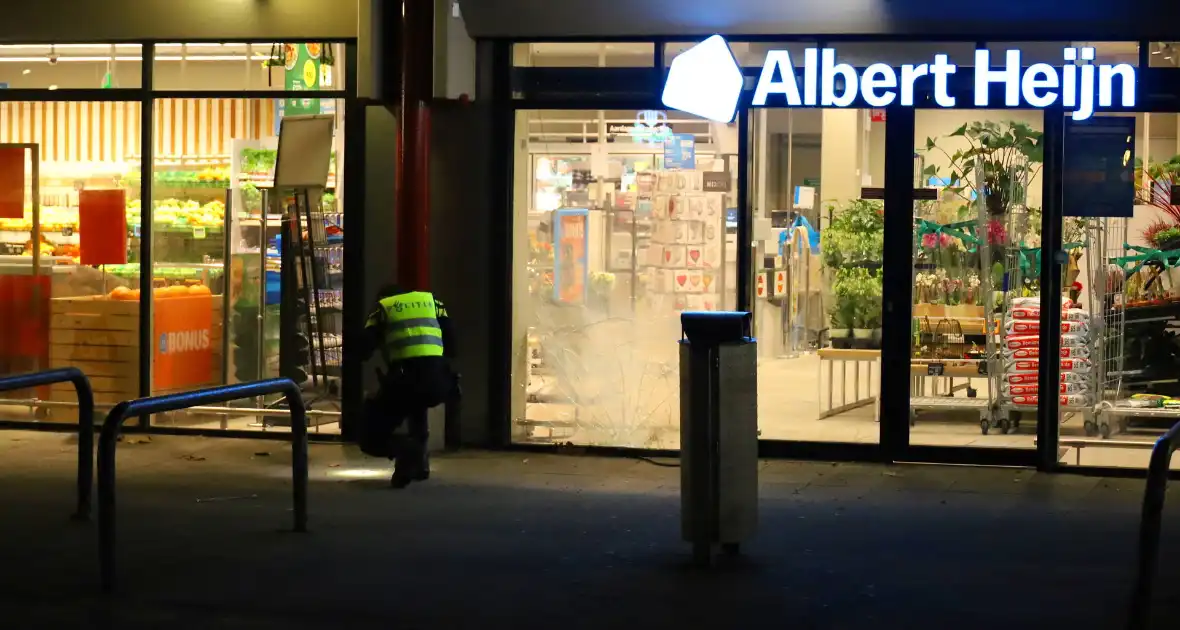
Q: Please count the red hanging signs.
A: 2